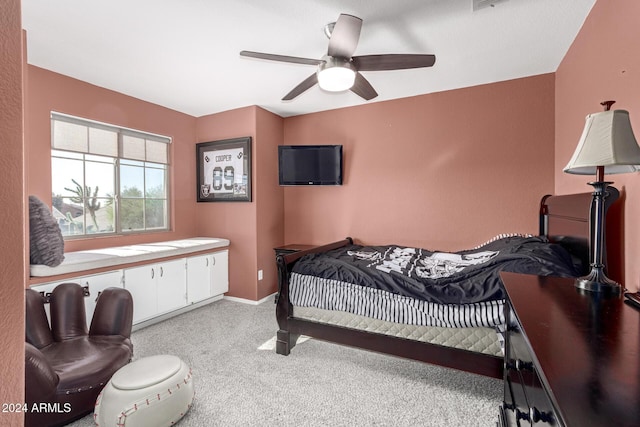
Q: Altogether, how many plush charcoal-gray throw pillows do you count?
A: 1